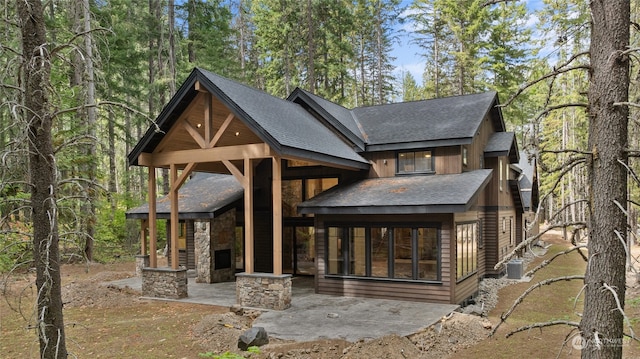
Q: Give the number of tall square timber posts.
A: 4